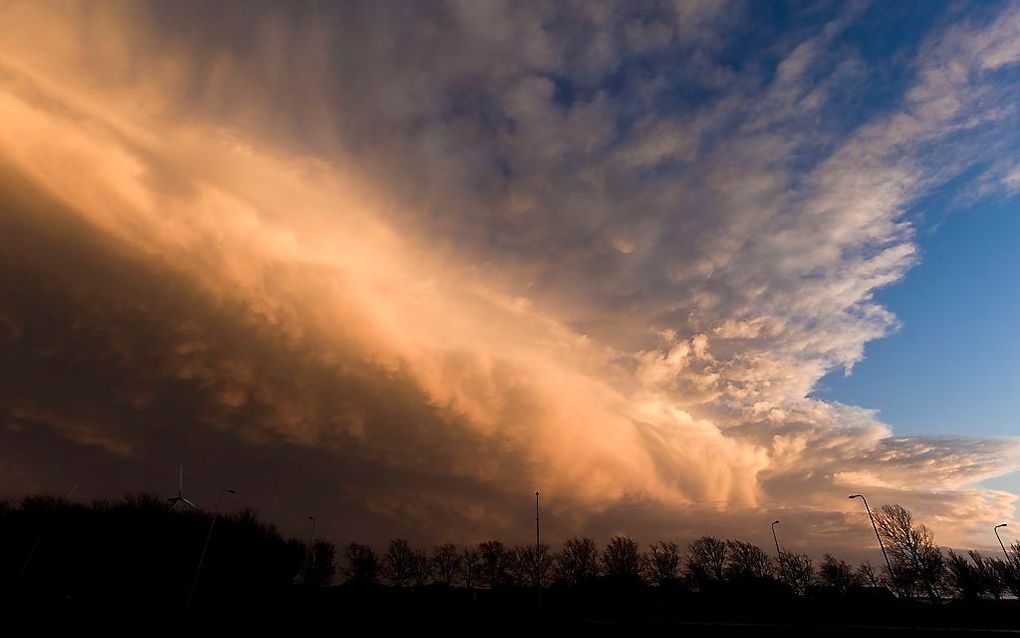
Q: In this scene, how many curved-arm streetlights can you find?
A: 5